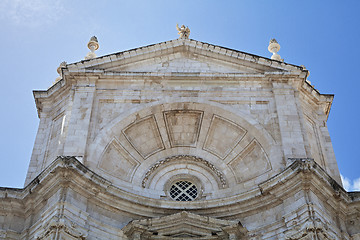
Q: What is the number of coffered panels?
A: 5